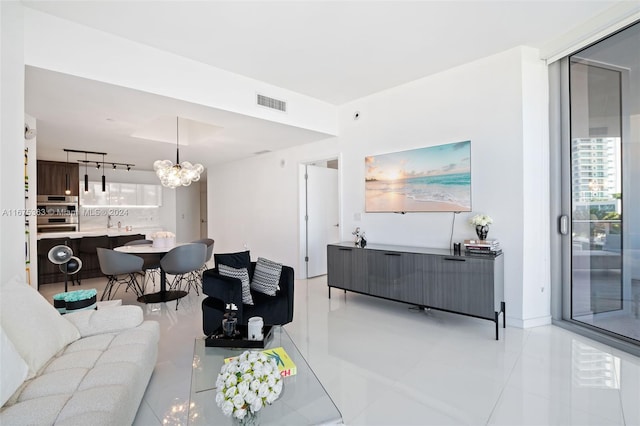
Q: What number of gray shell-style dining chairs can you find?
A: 4